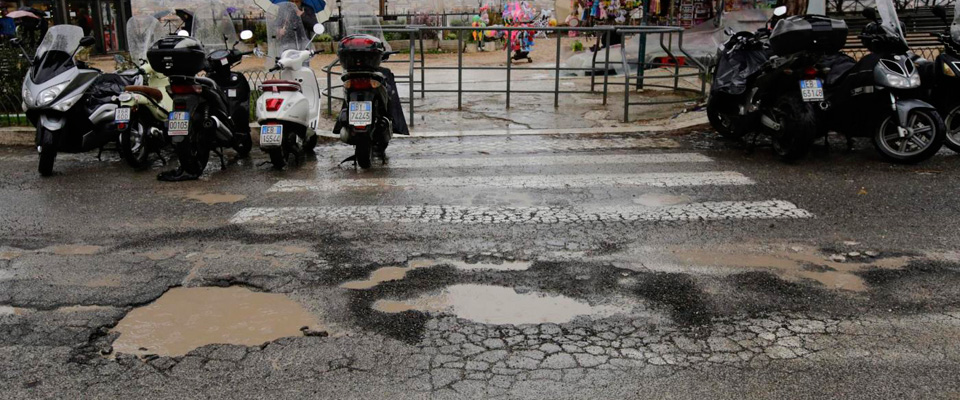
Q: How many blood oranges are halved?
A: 0